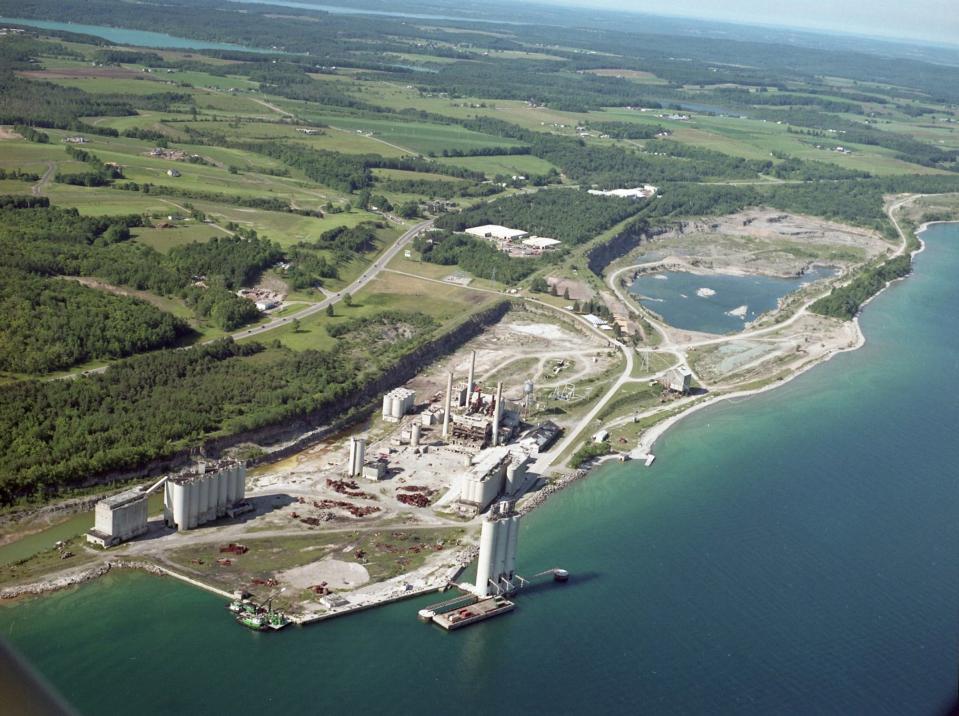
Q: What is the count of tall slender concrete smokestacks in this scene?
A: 3